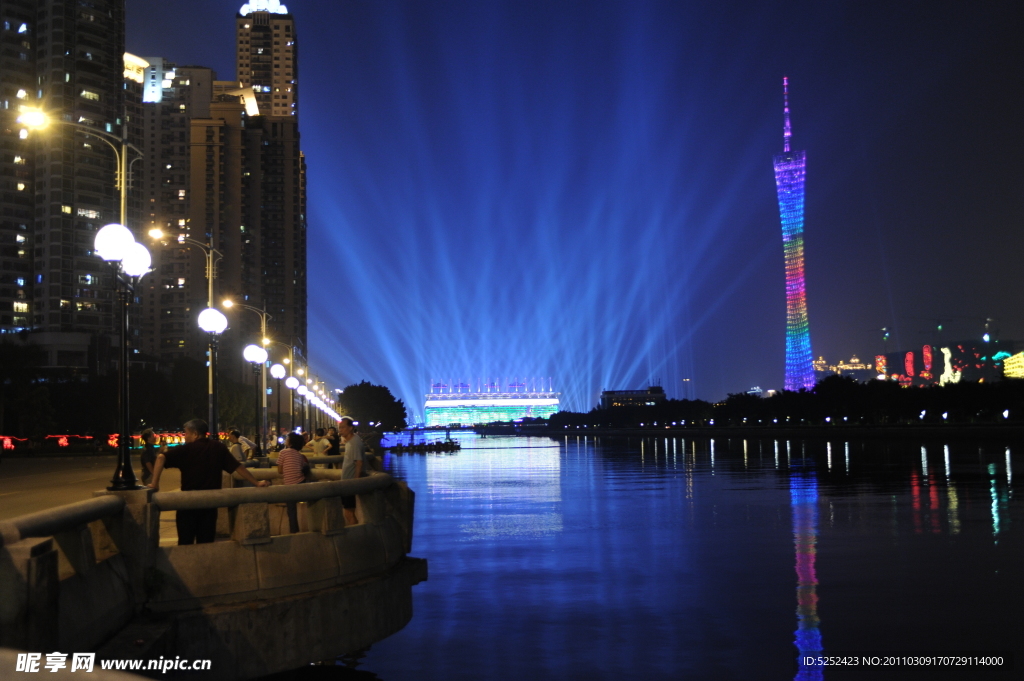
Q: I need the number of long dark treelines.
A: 1